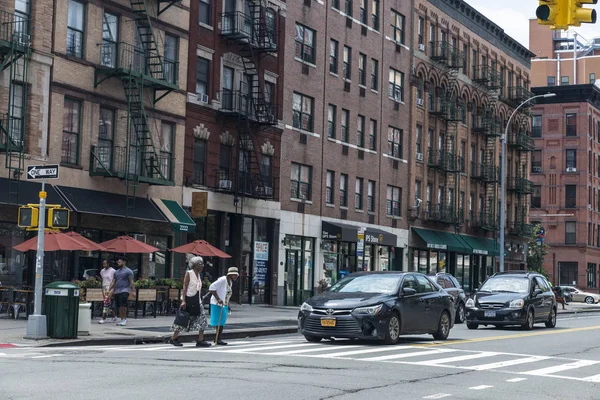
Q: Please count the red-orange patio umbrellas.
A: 4